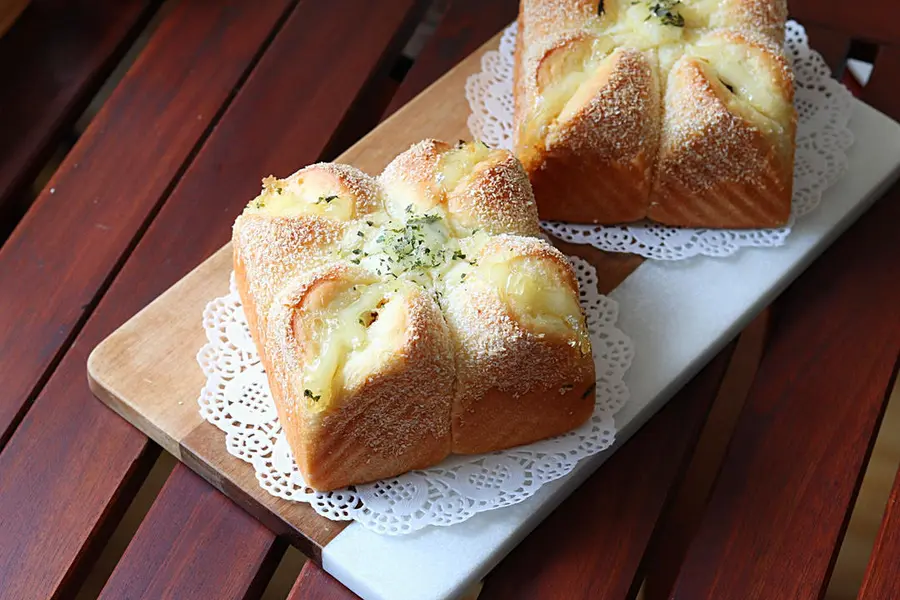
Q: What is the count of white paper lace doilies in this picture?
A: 2